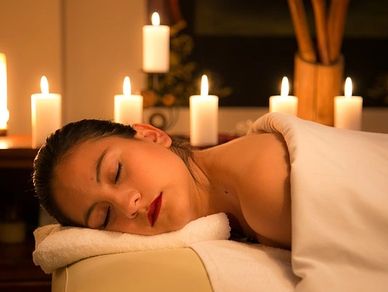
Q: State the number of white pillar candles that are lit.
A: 6